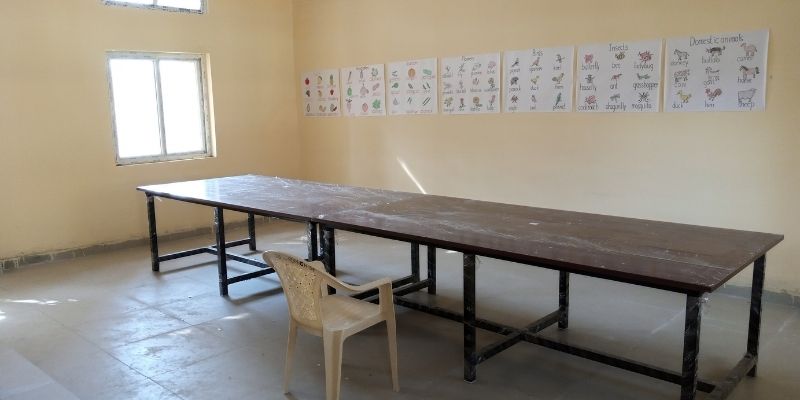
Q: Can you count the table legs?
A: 11